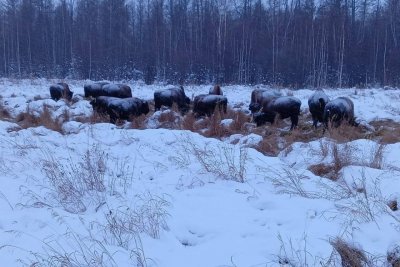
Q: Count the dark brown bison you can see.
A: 12